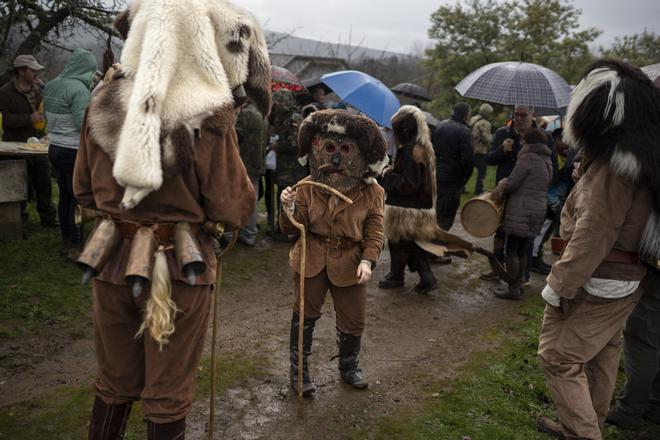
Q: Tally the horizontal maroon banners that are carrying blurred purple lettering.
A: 0